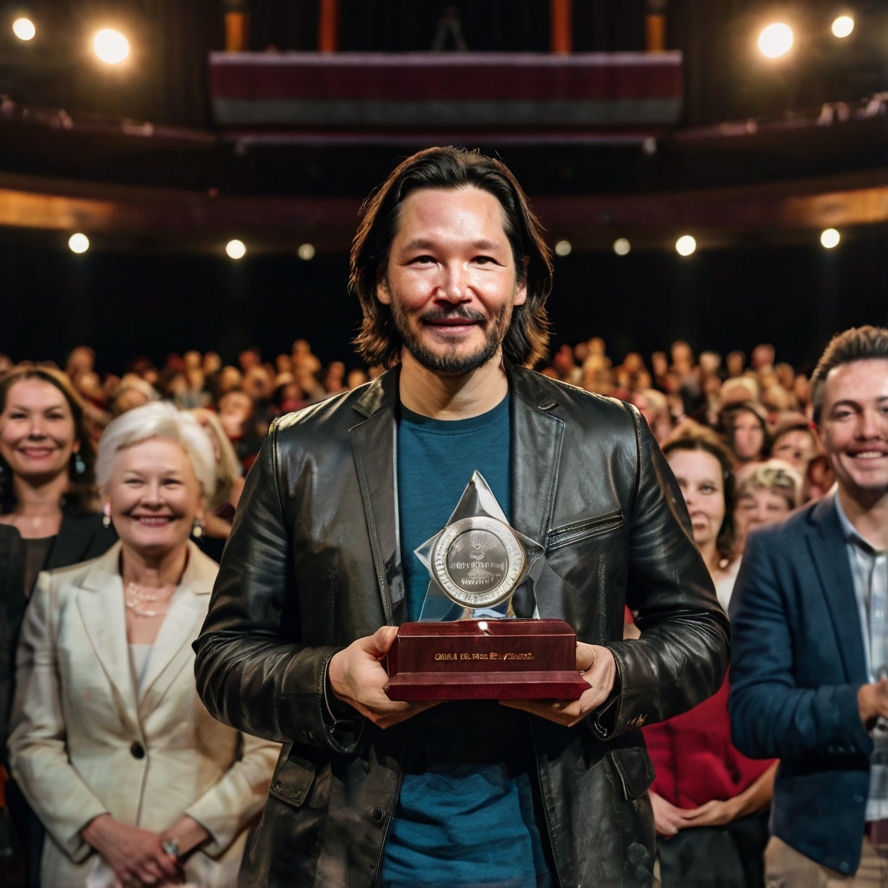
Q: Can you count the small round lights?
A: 11